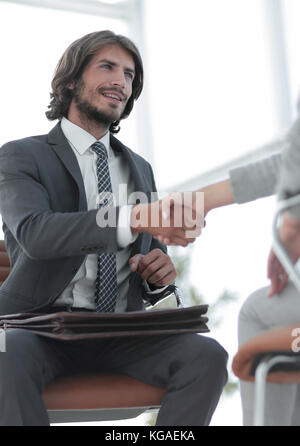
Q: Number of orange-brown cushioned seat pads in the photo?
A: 2